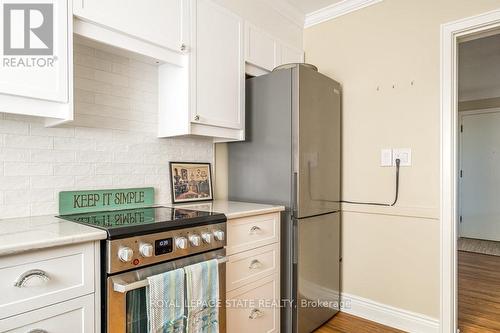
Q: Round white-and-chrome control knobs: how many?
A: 6